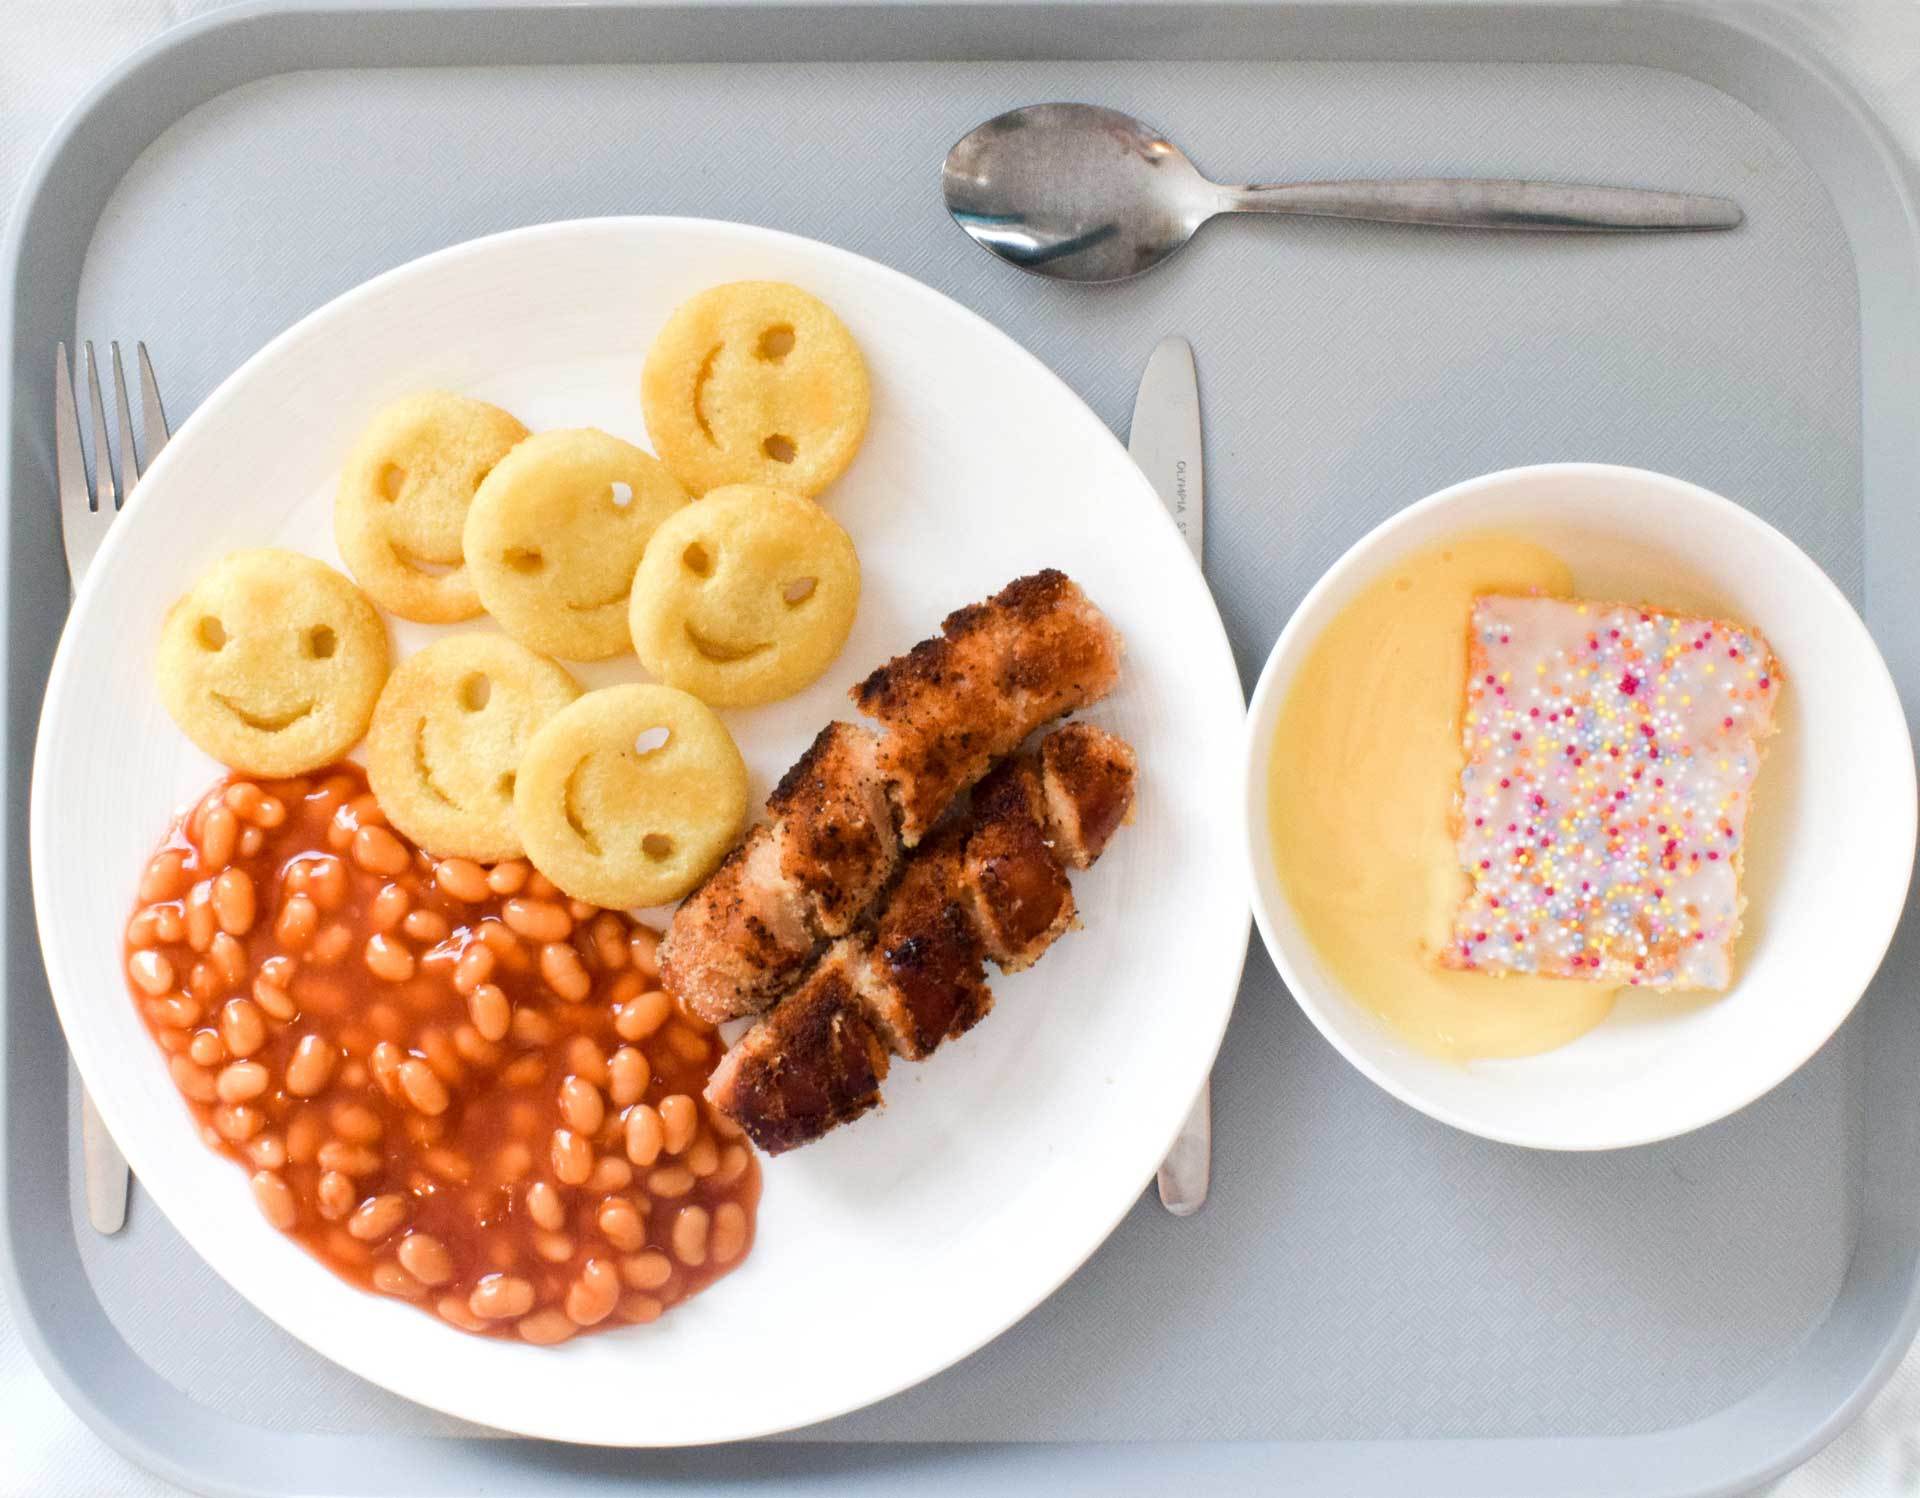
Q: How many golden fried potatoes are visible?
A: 7